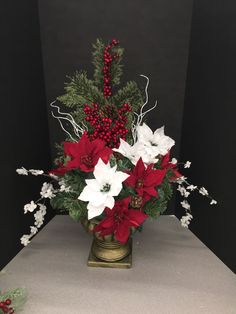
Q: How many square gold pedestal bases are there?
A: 1